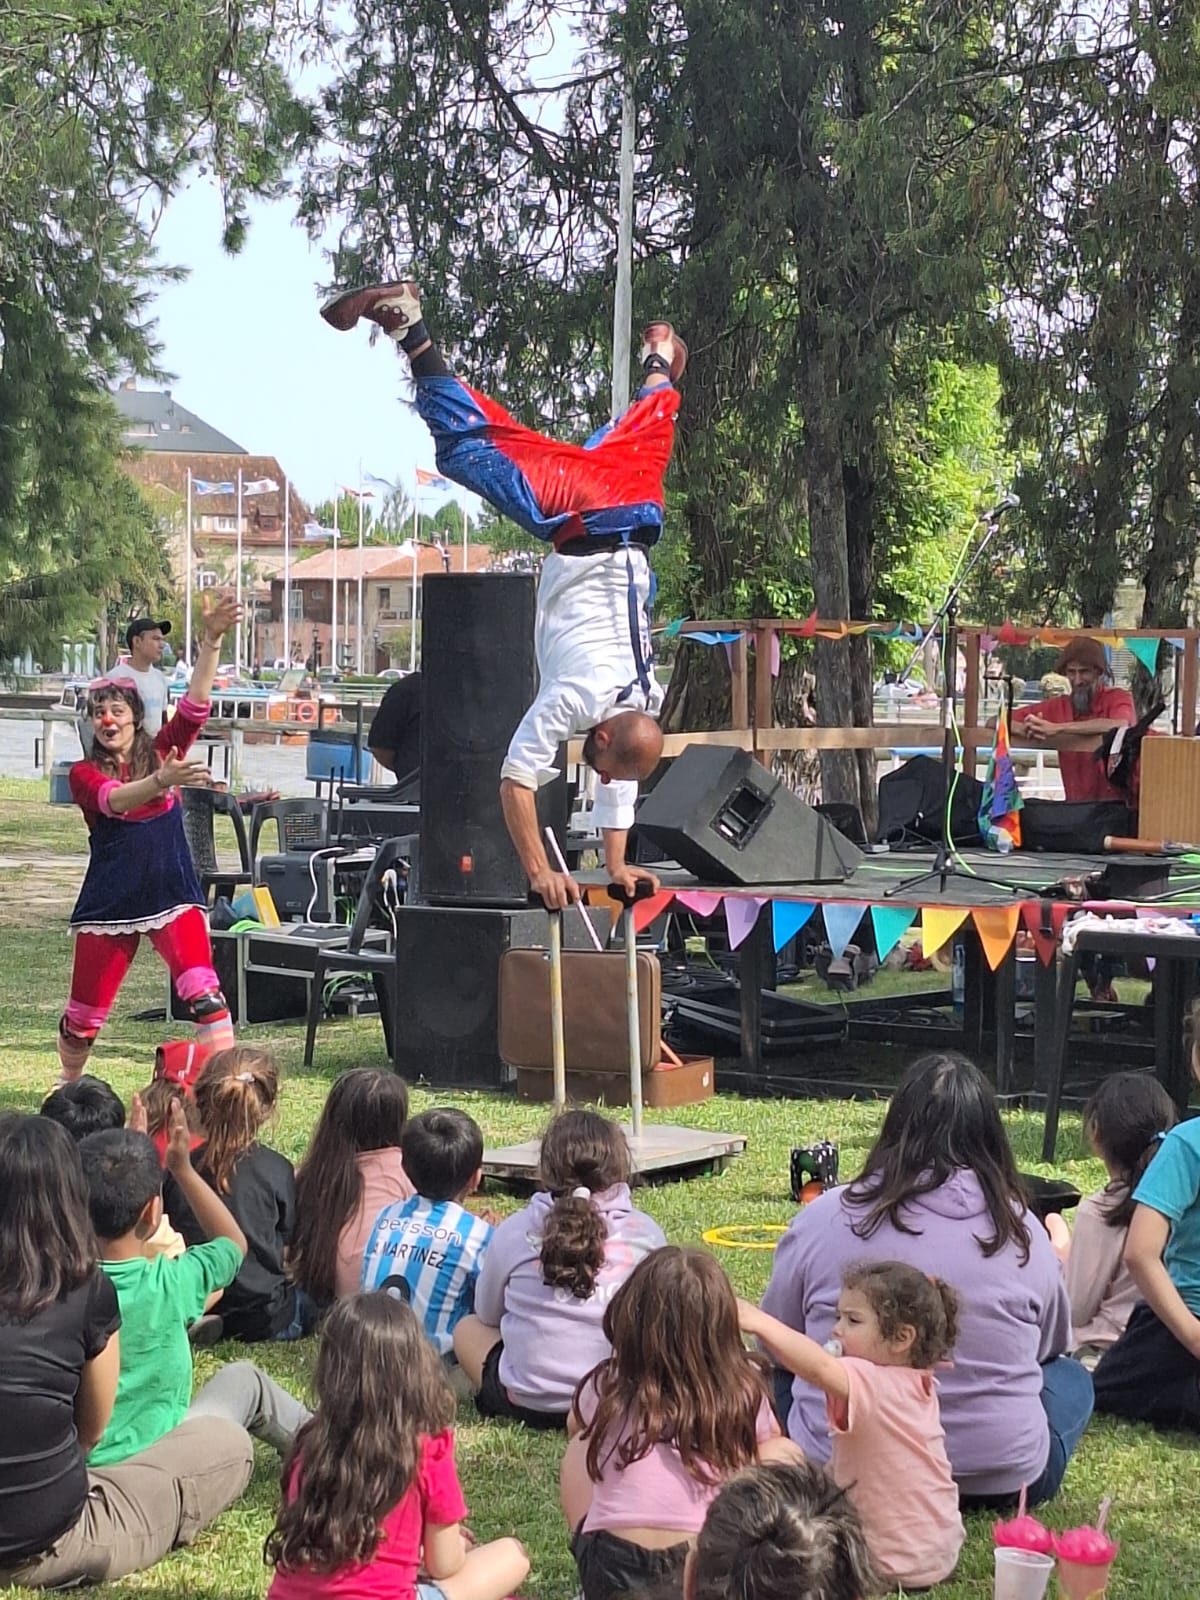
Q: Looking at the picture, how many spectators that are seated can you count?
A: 15